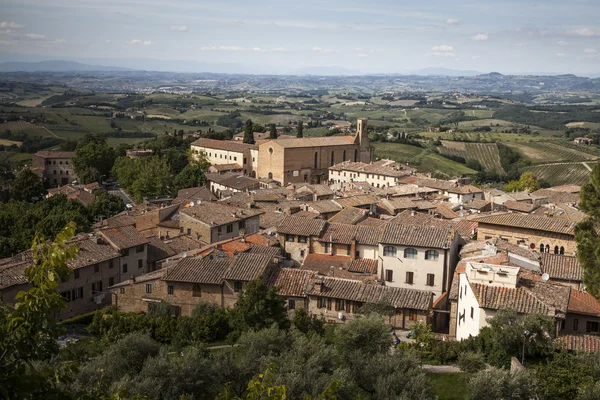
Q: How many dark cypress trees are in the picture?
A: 3